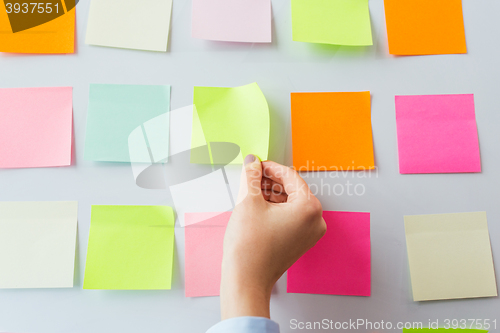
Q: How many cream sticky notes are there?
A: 3